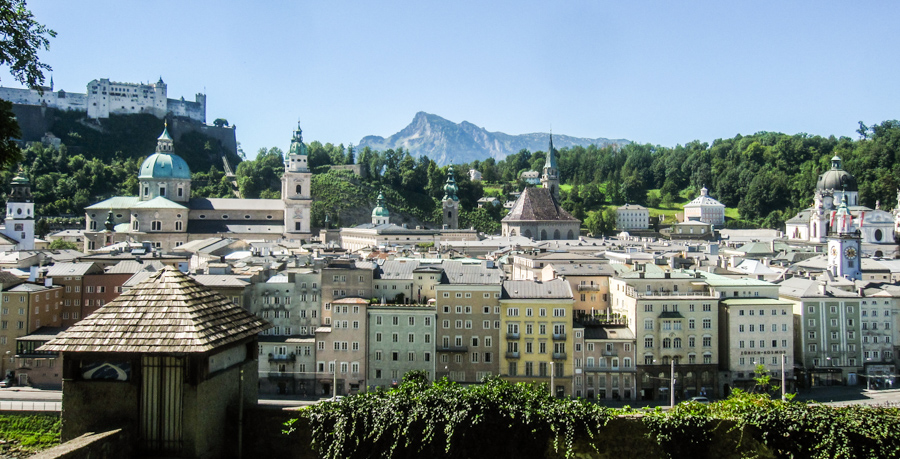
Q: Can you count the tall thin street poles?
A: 4